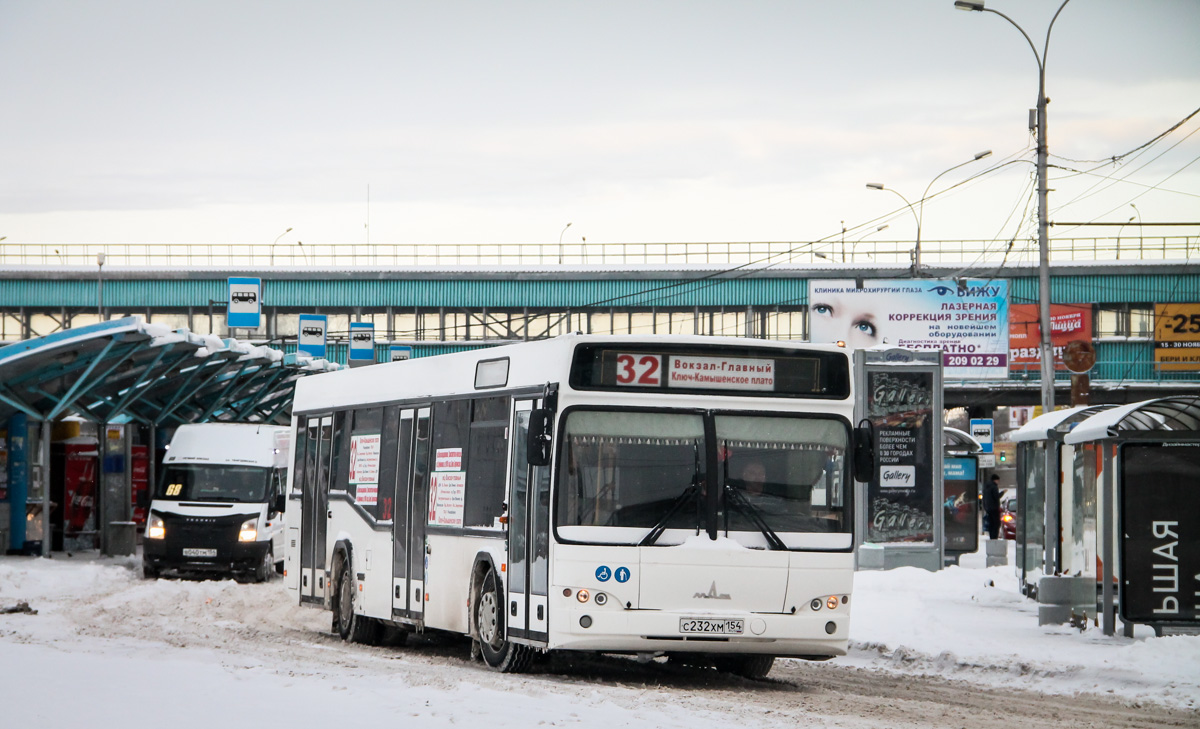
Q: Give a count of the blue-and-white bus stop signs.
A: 5